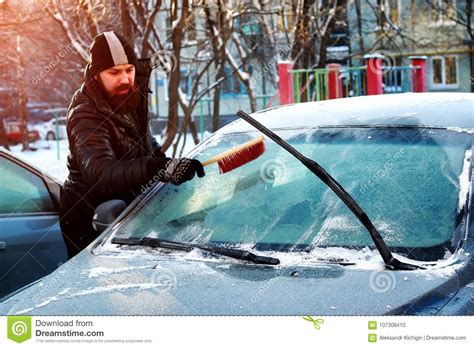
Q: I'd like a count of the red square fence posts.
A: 4